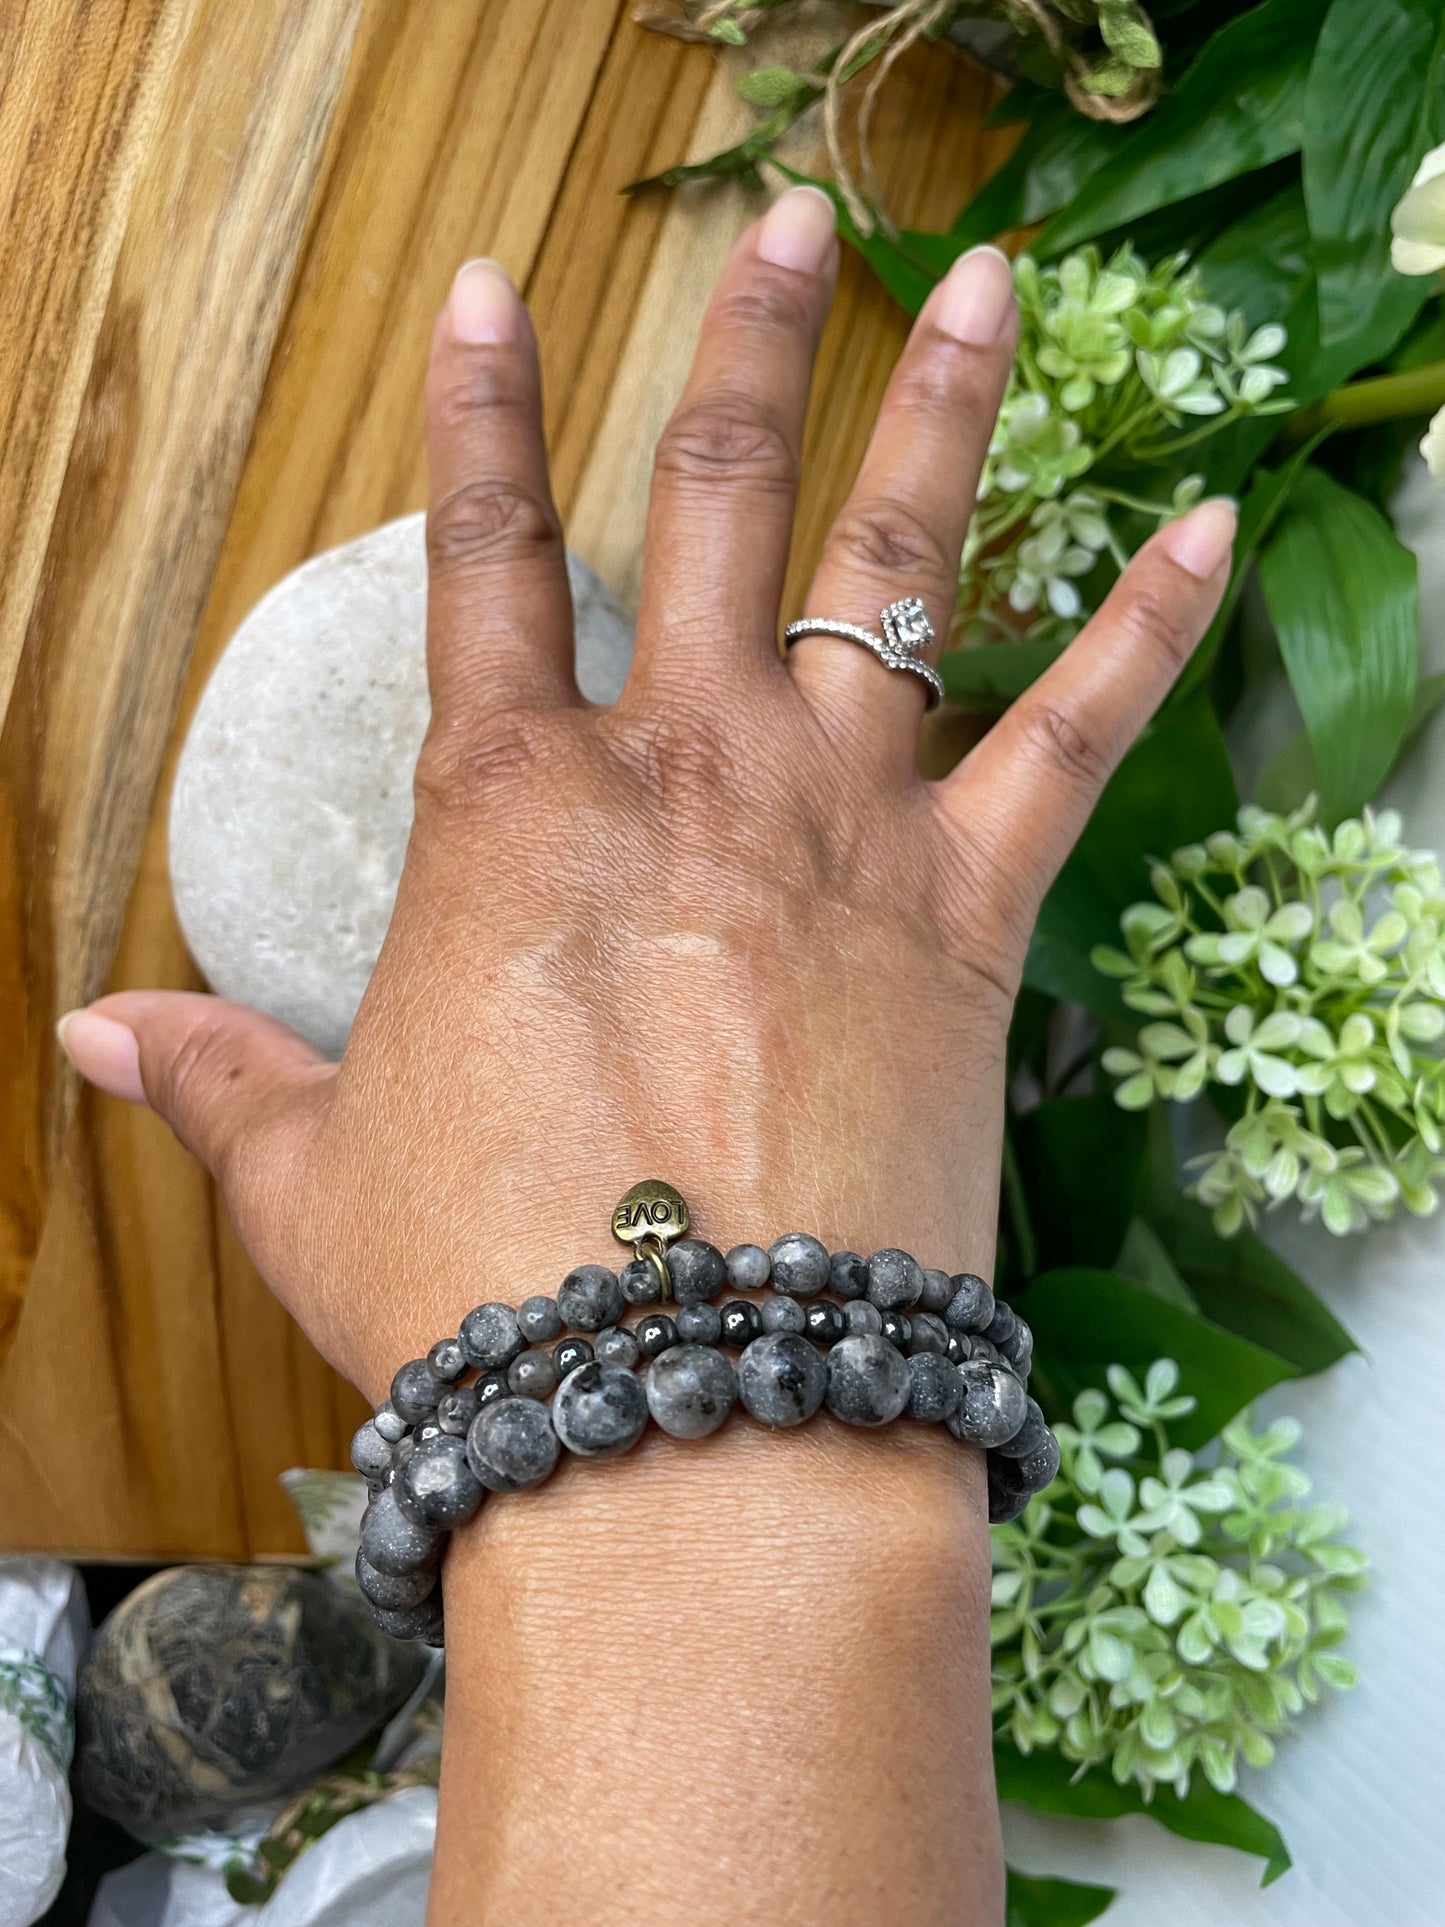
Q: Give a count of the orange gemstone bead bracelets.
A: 0